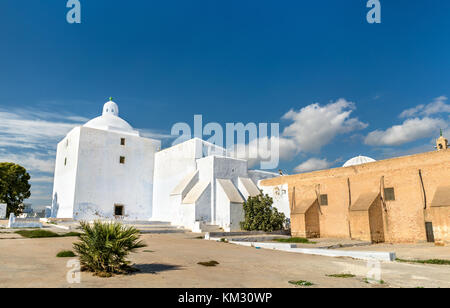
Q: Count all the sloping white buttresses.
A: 4